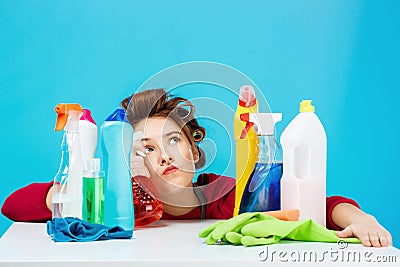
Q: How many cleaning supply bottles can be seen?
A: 8